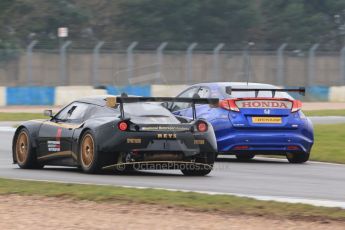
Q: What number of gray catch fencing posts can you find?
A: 11